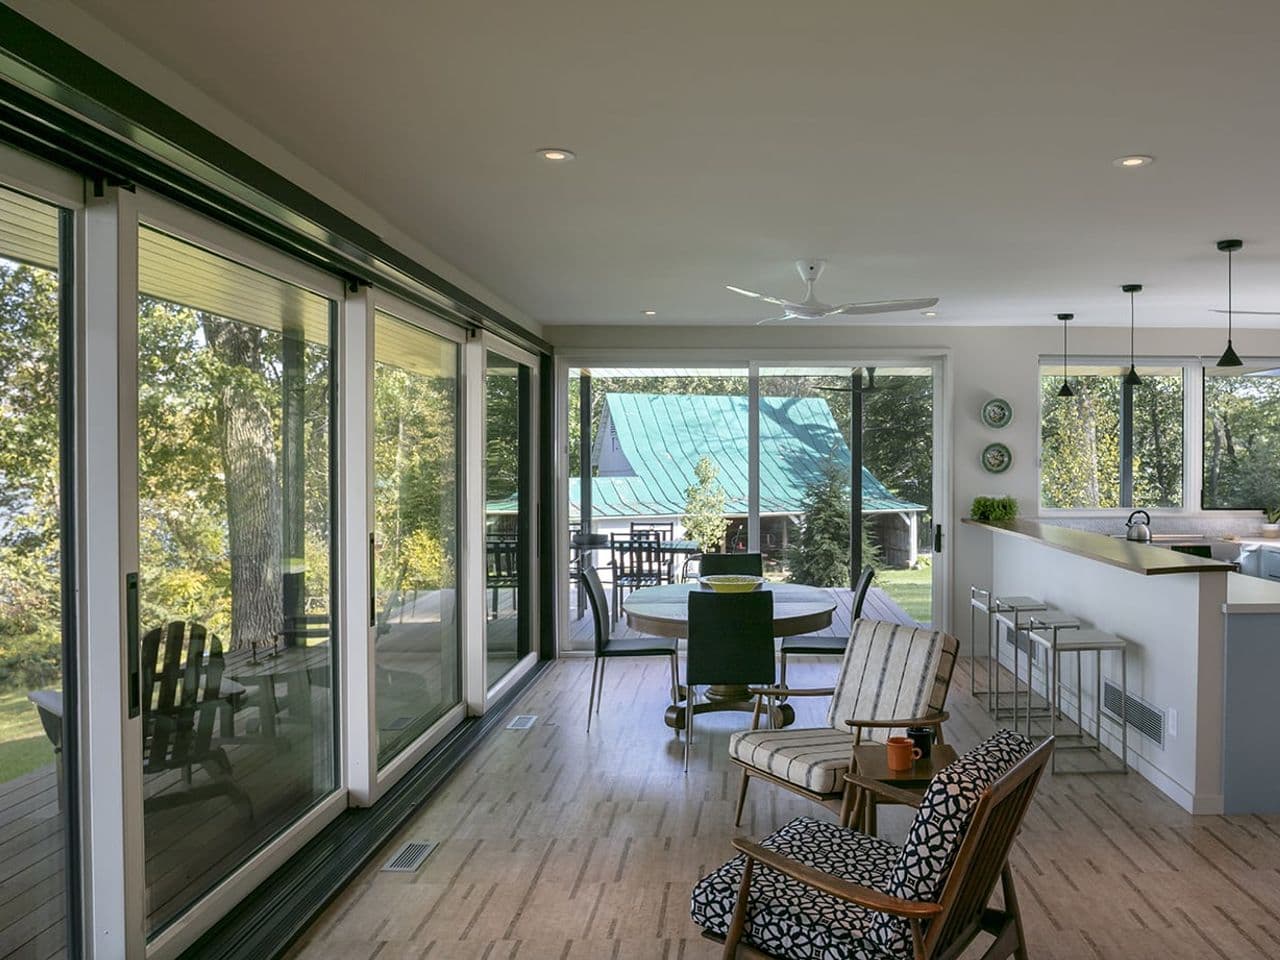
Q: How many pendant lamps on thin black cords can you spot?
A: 3